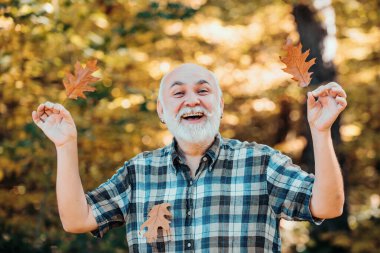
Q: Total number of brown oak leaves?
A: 3